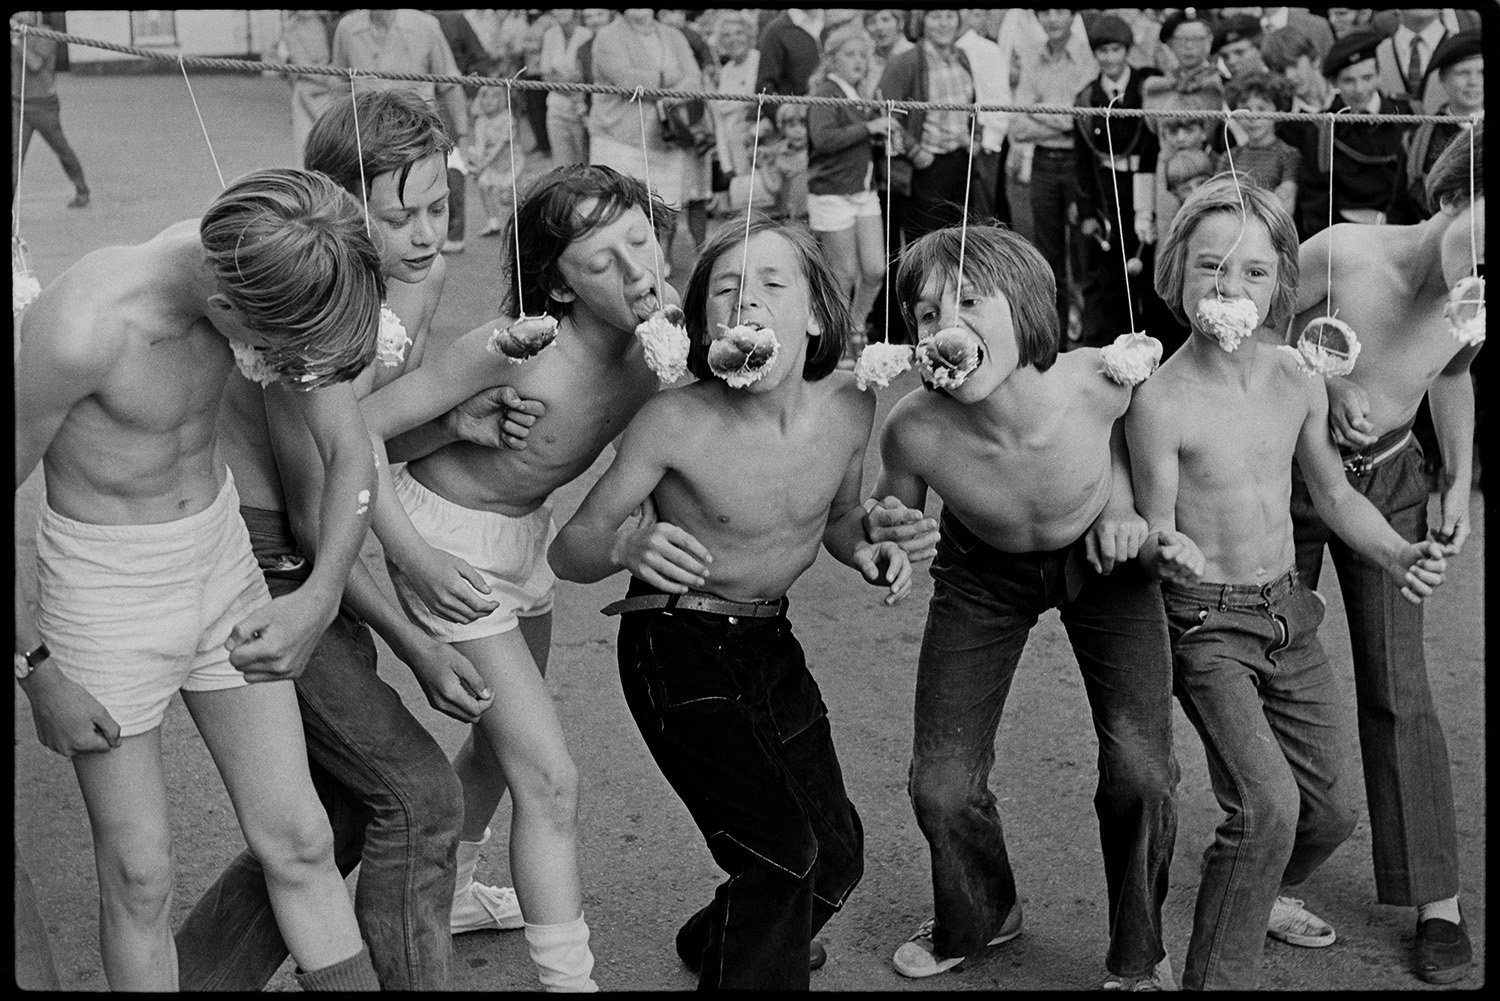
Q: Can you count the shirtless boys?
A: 7